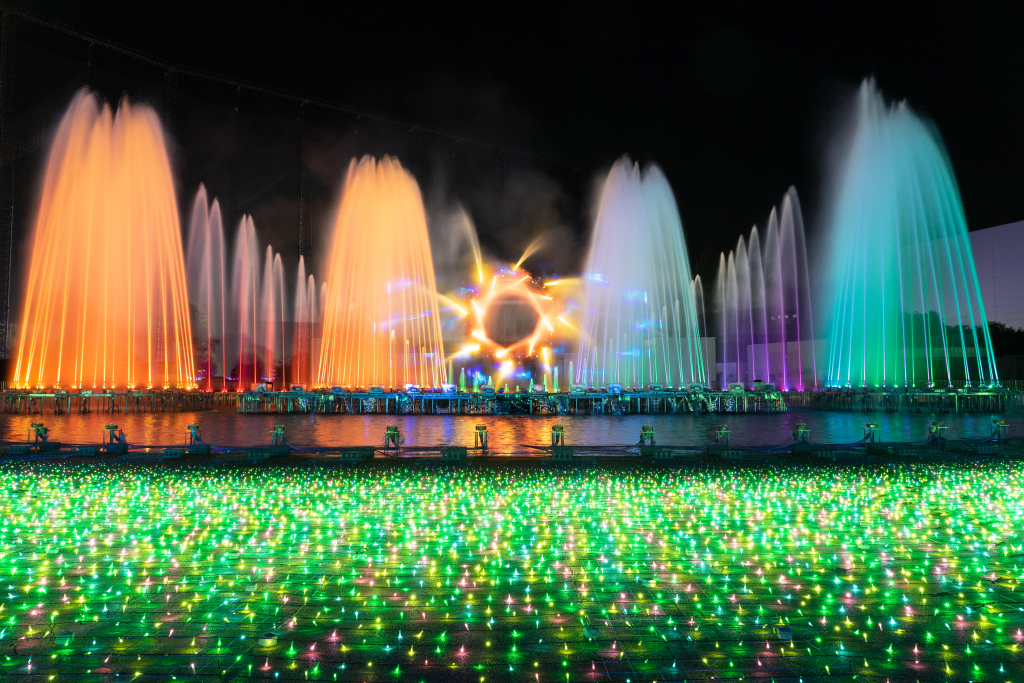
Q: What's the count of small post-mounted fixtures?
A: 13